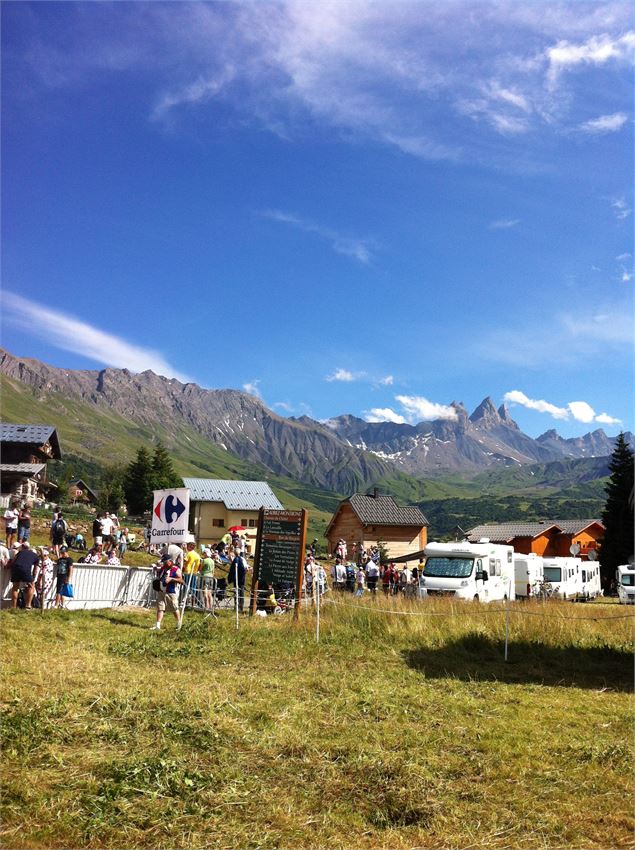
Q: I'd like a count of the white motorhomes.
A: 5